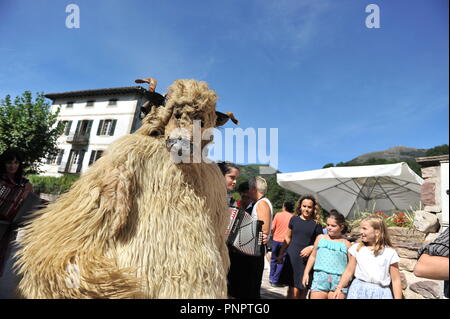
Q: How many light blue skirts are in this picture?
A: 1